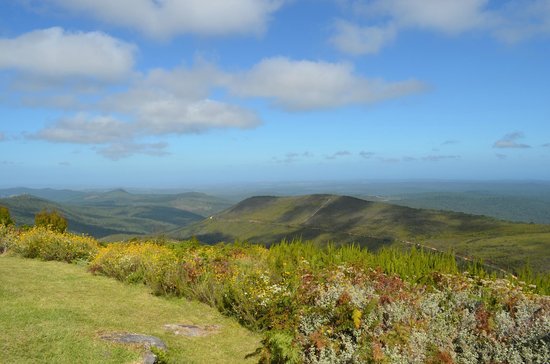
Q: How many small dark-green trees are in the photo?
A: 2